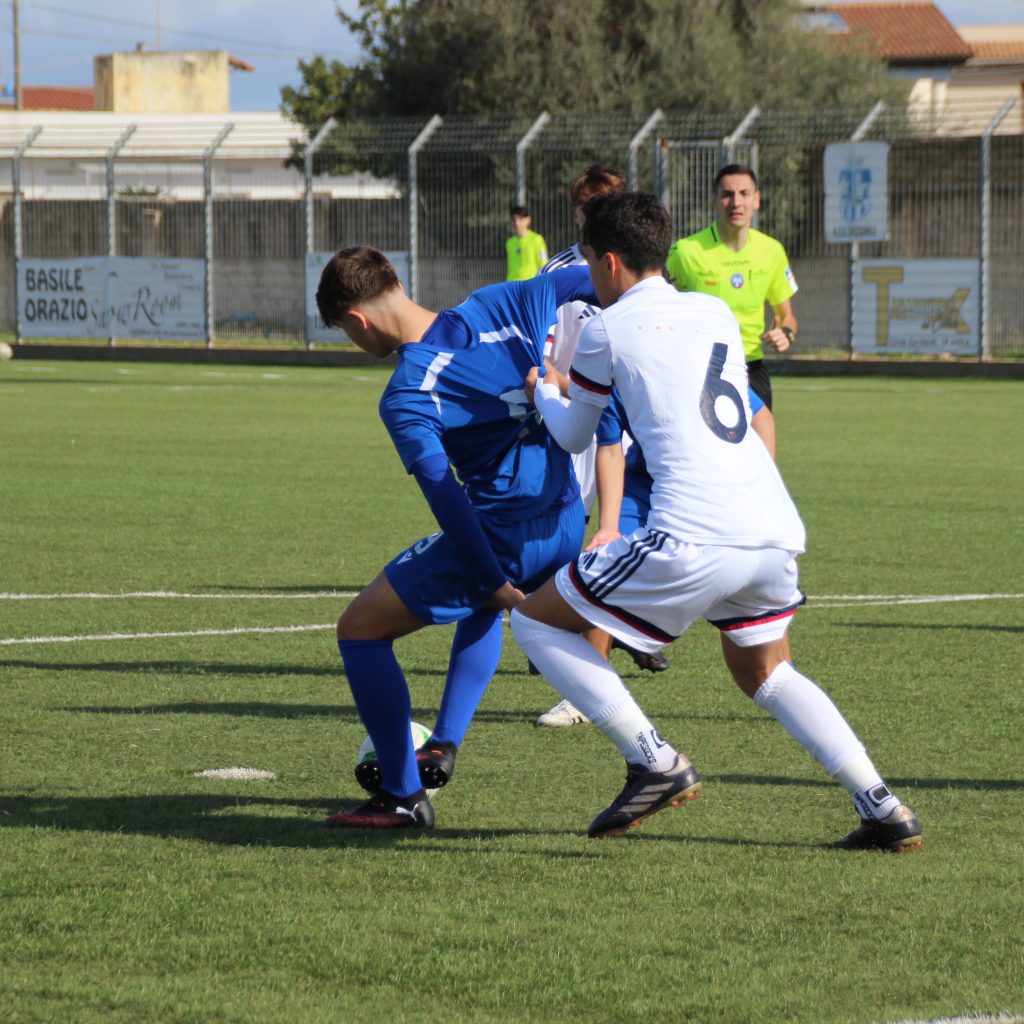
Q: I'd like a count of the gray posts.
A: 10